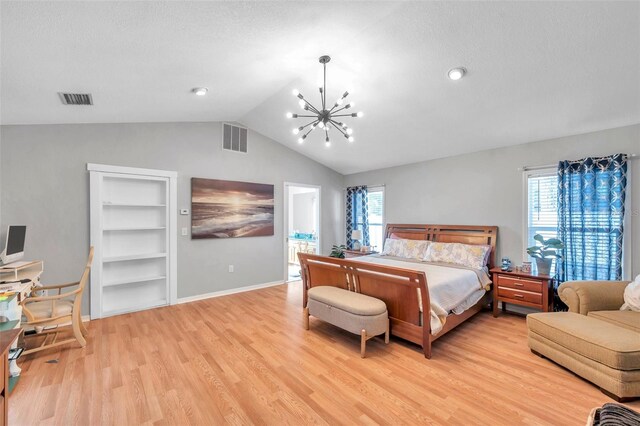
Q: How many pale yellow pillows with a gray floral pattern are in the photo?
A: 2